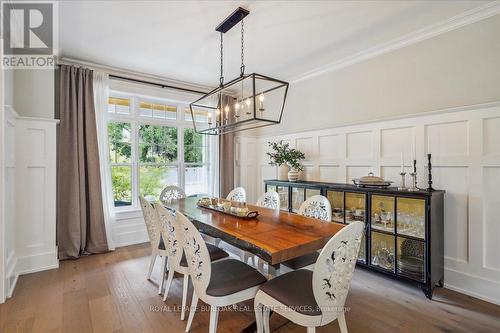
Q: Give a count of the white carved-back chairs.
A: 8